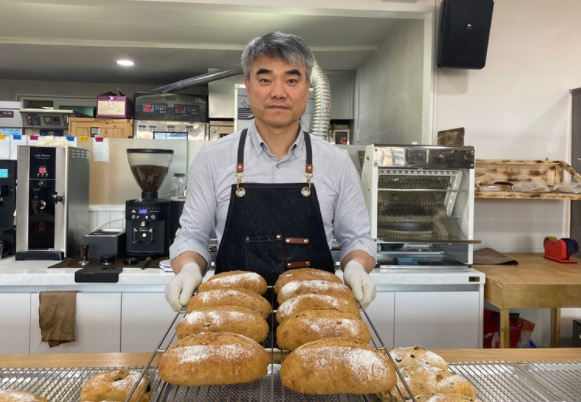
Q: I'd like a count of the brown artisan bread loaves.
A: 9